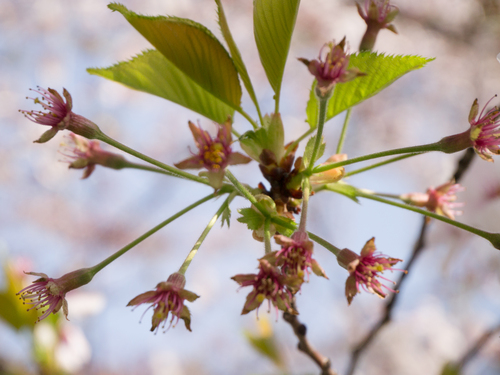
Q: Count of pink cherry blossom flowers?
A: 12